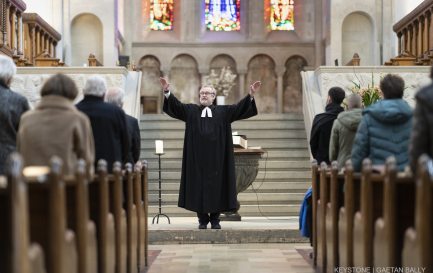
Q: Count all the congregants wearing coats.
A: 8